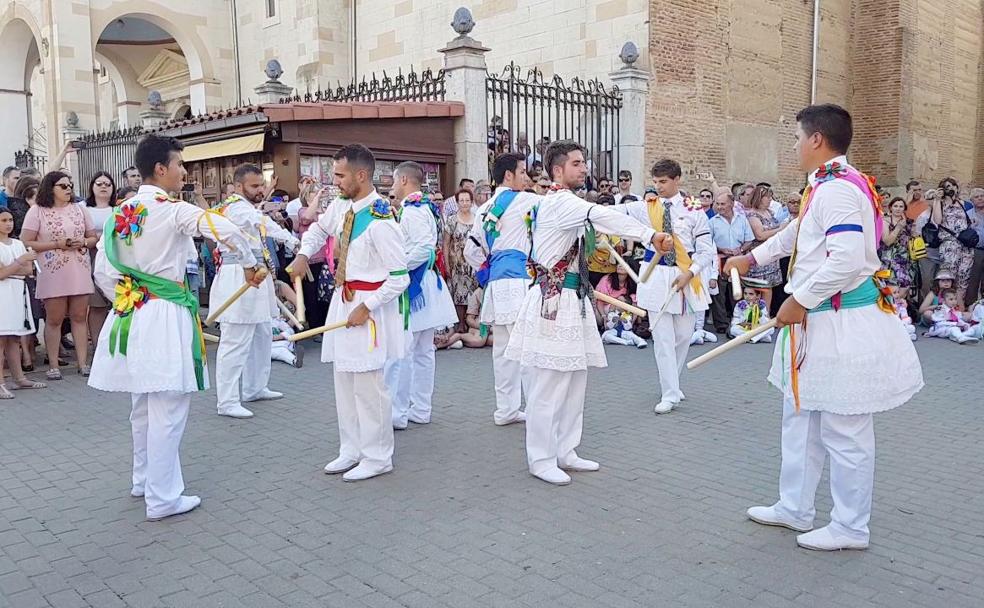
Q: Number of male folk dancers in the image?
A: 8